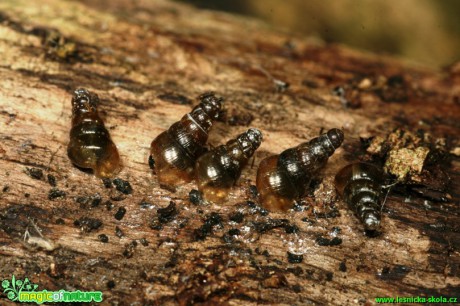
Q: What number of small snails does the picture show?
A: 5